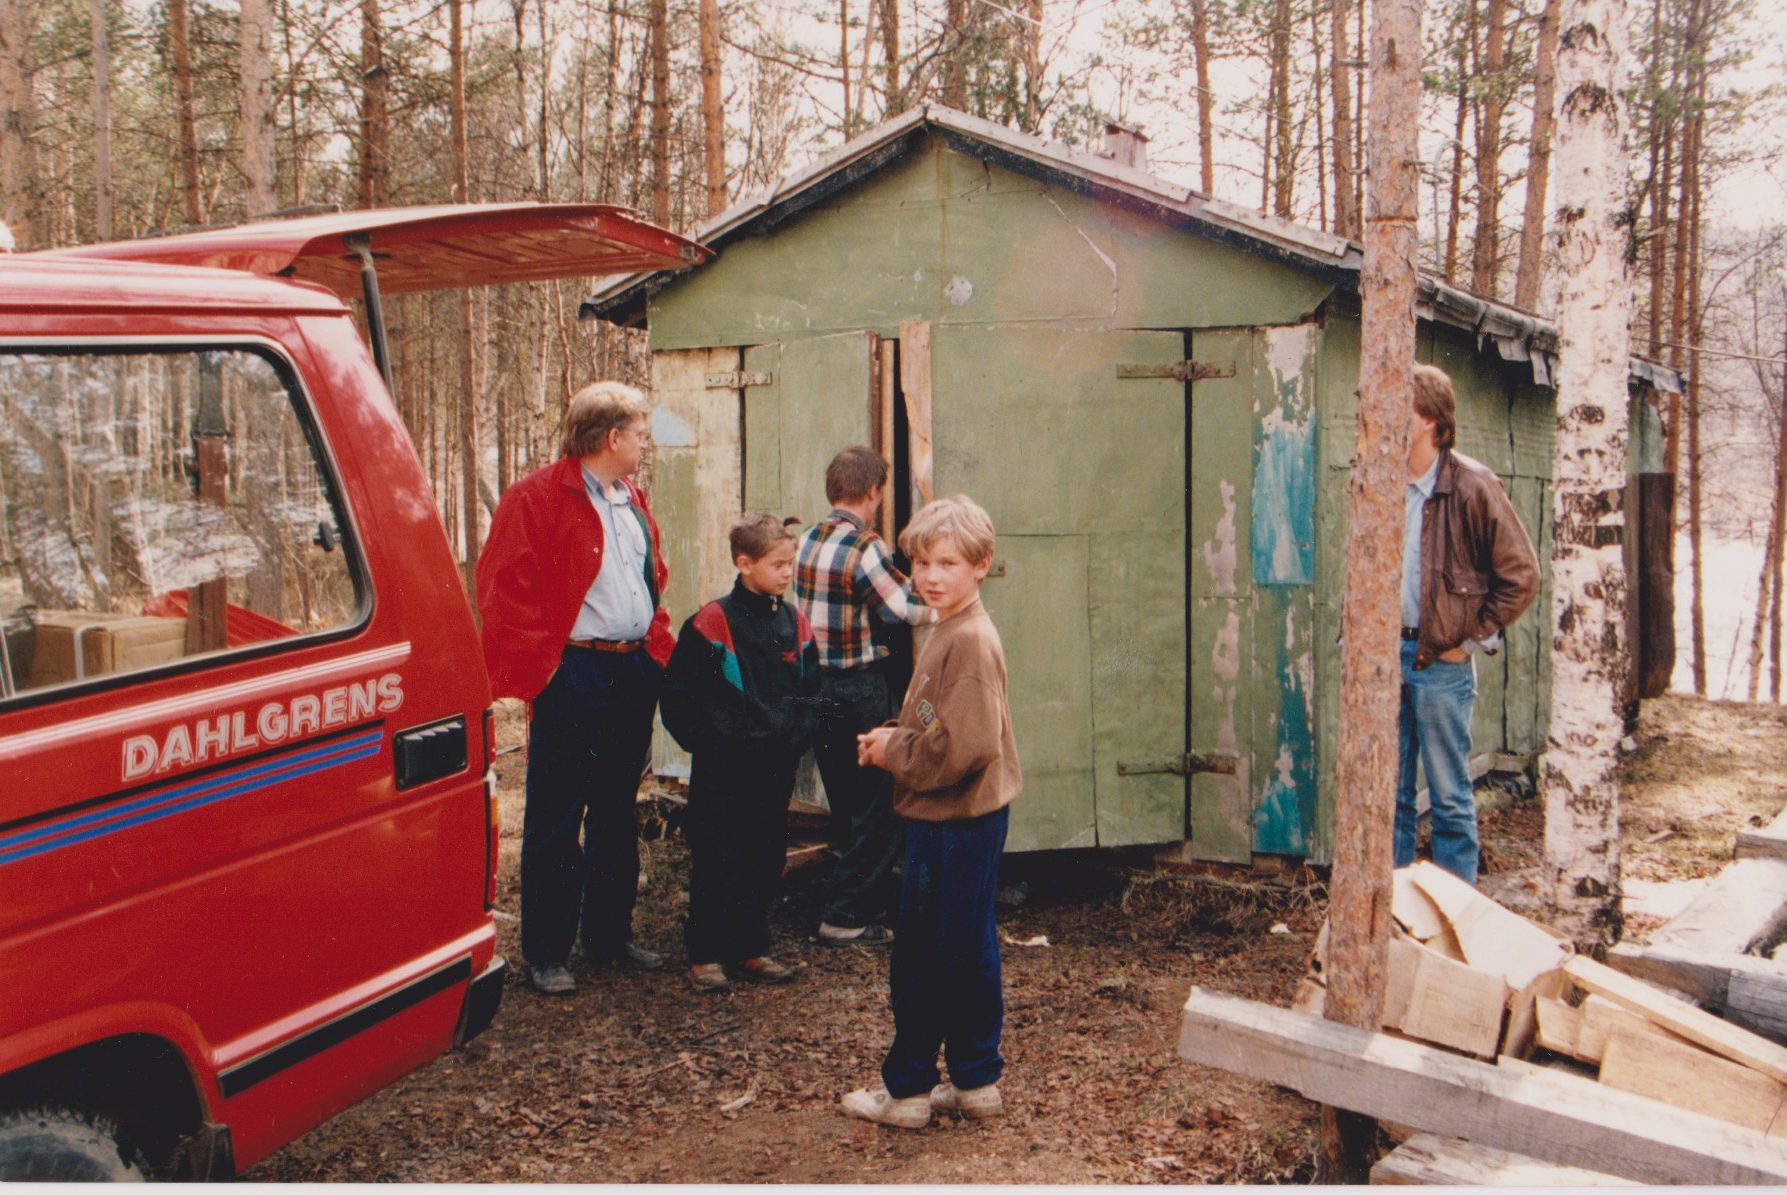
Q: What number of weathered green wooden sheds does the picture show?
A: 1